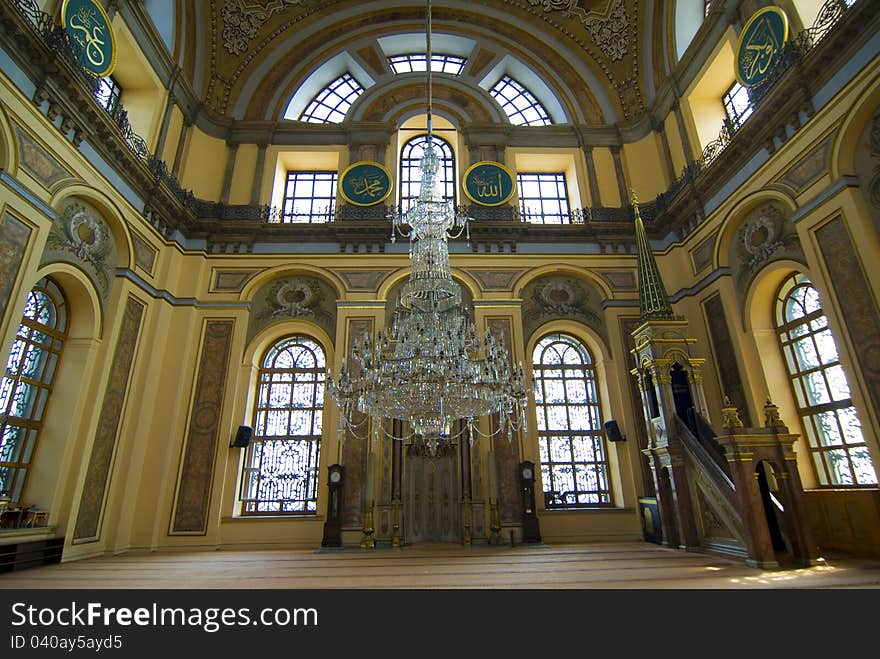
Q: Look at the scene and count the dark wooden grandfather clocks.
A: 2